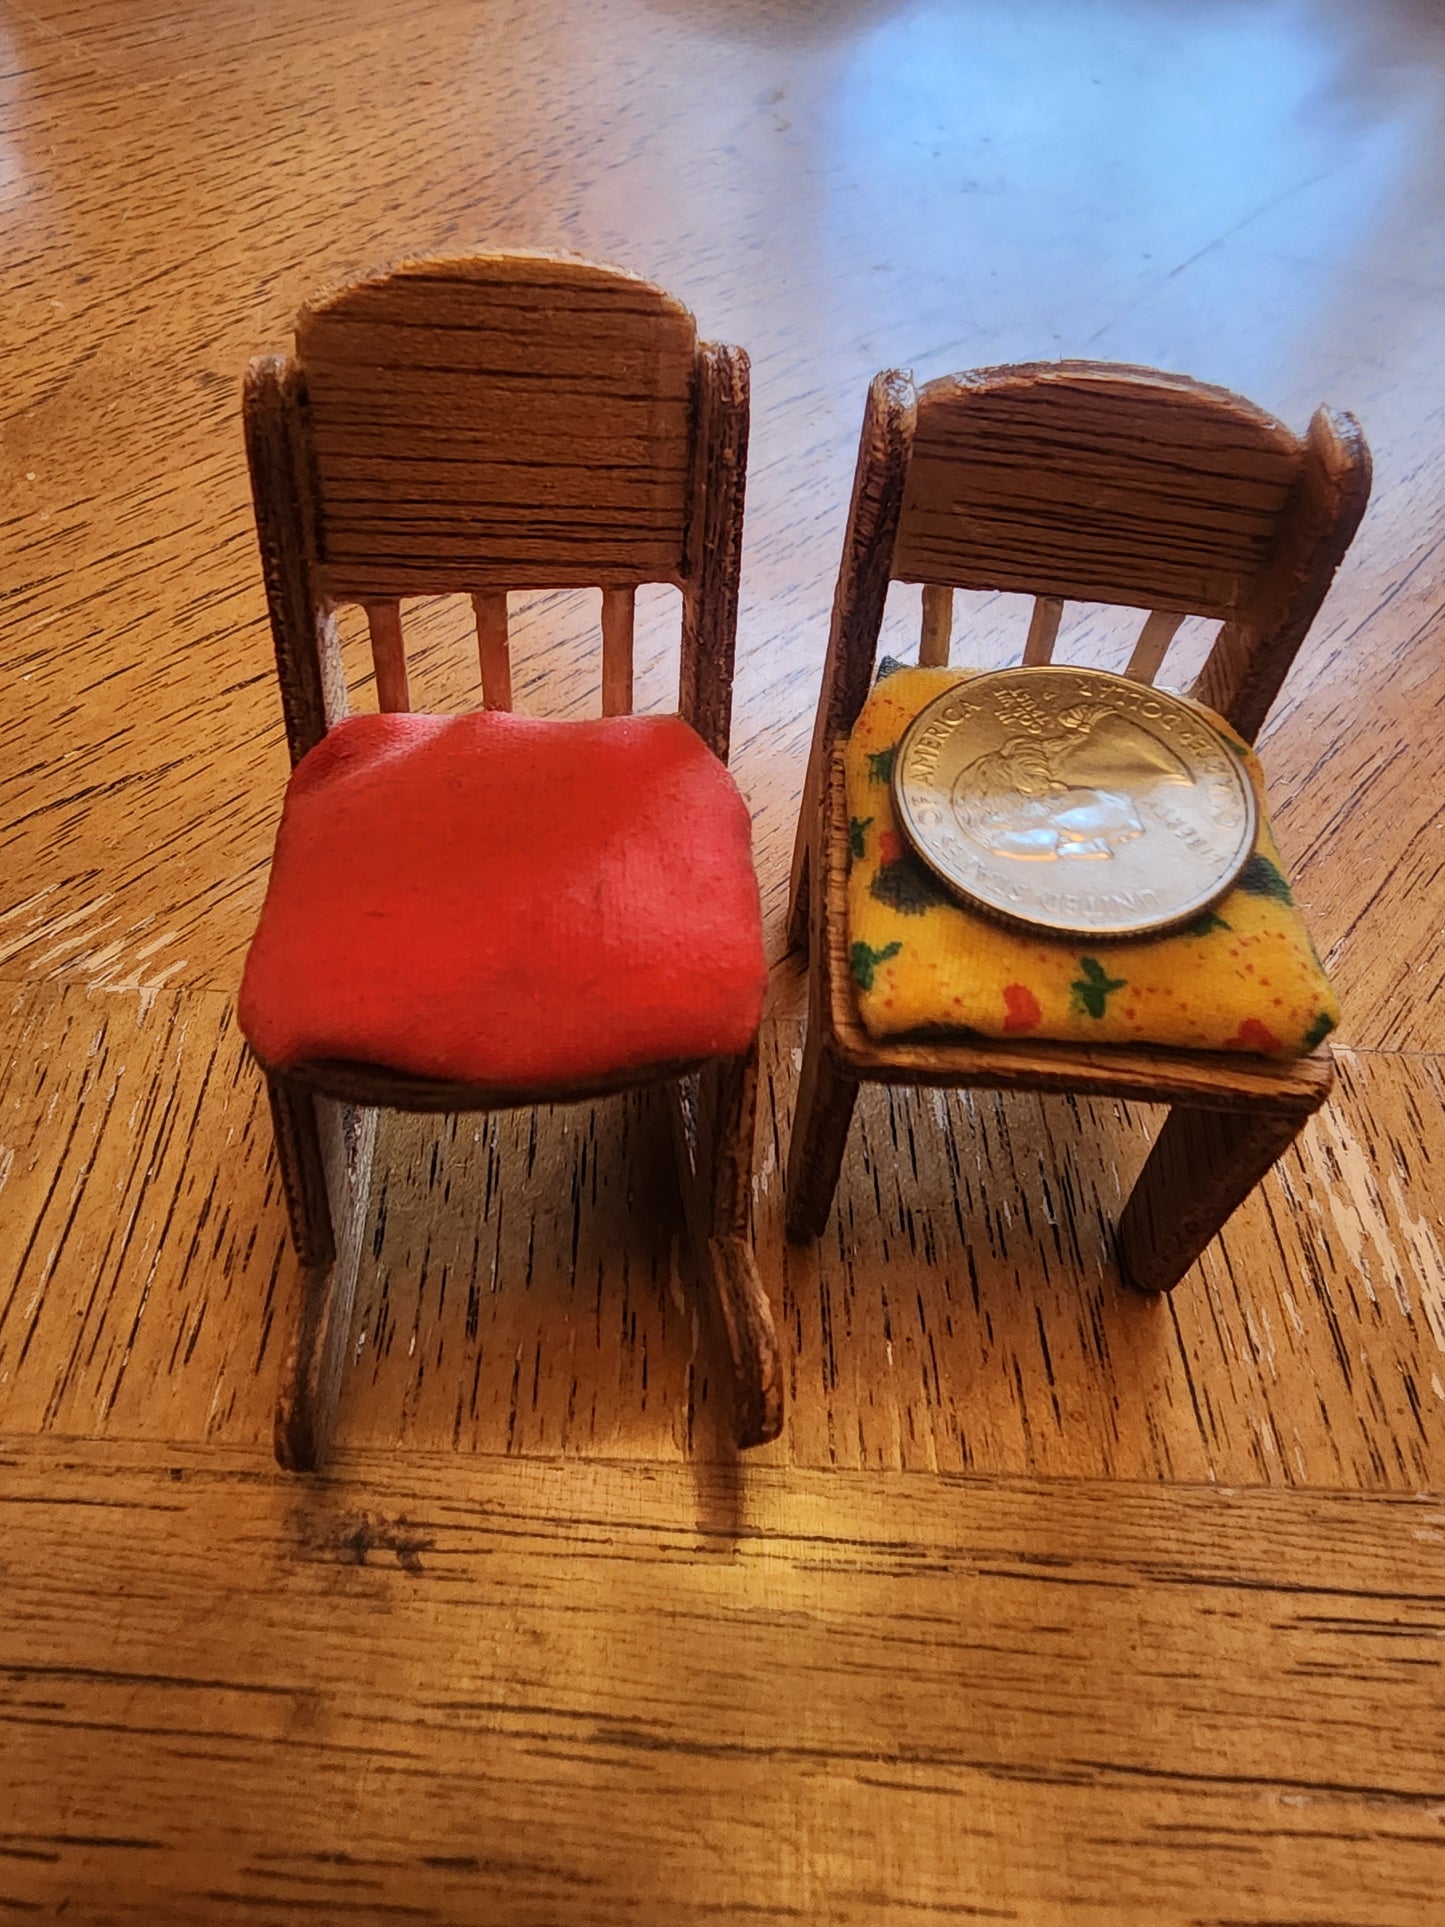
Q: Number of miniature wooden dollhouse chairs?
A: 2